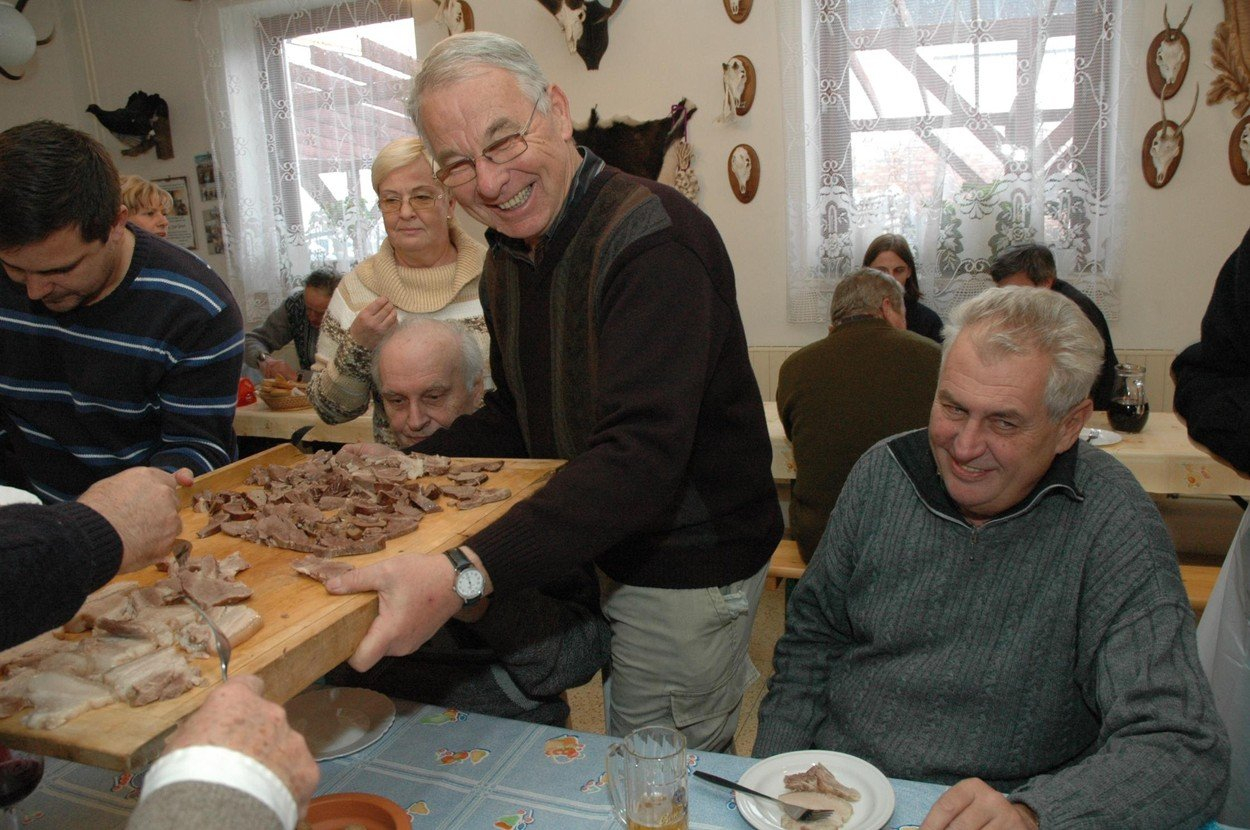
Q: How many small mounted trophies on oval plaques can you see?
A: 7